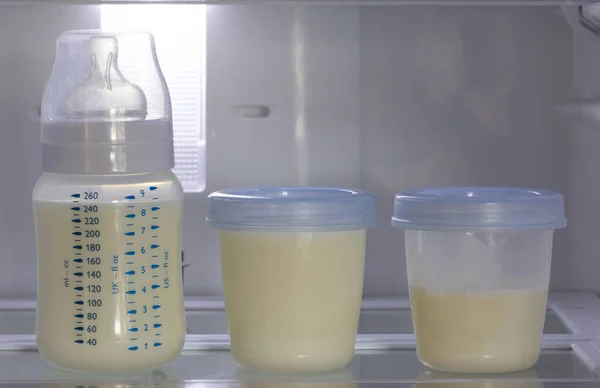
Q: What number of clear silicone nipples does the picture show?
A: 1